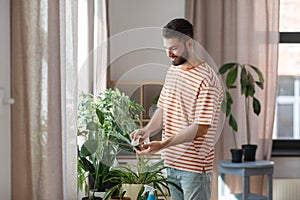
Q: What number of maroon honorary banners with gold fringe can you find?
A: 0